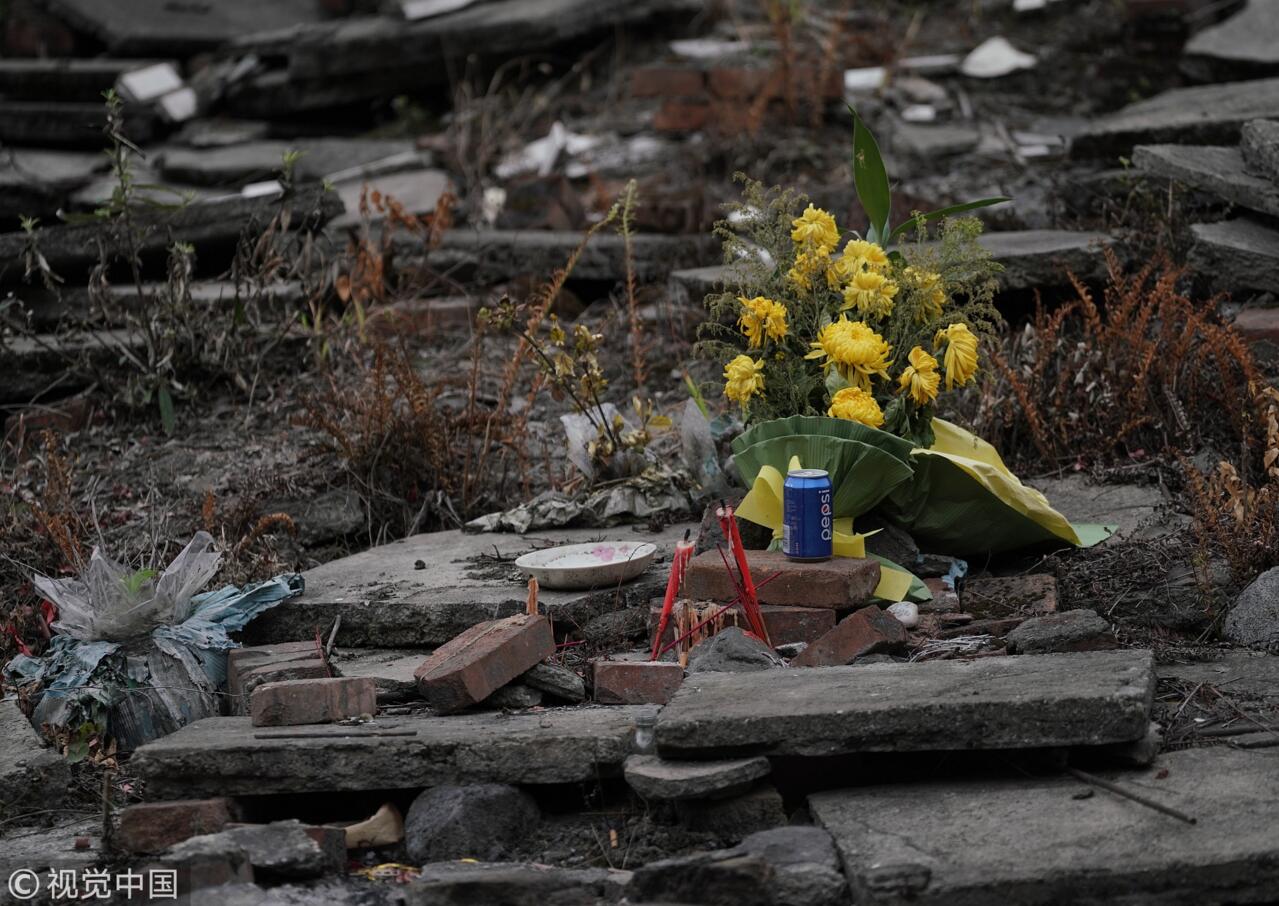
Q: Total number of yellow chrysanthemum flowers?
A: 11